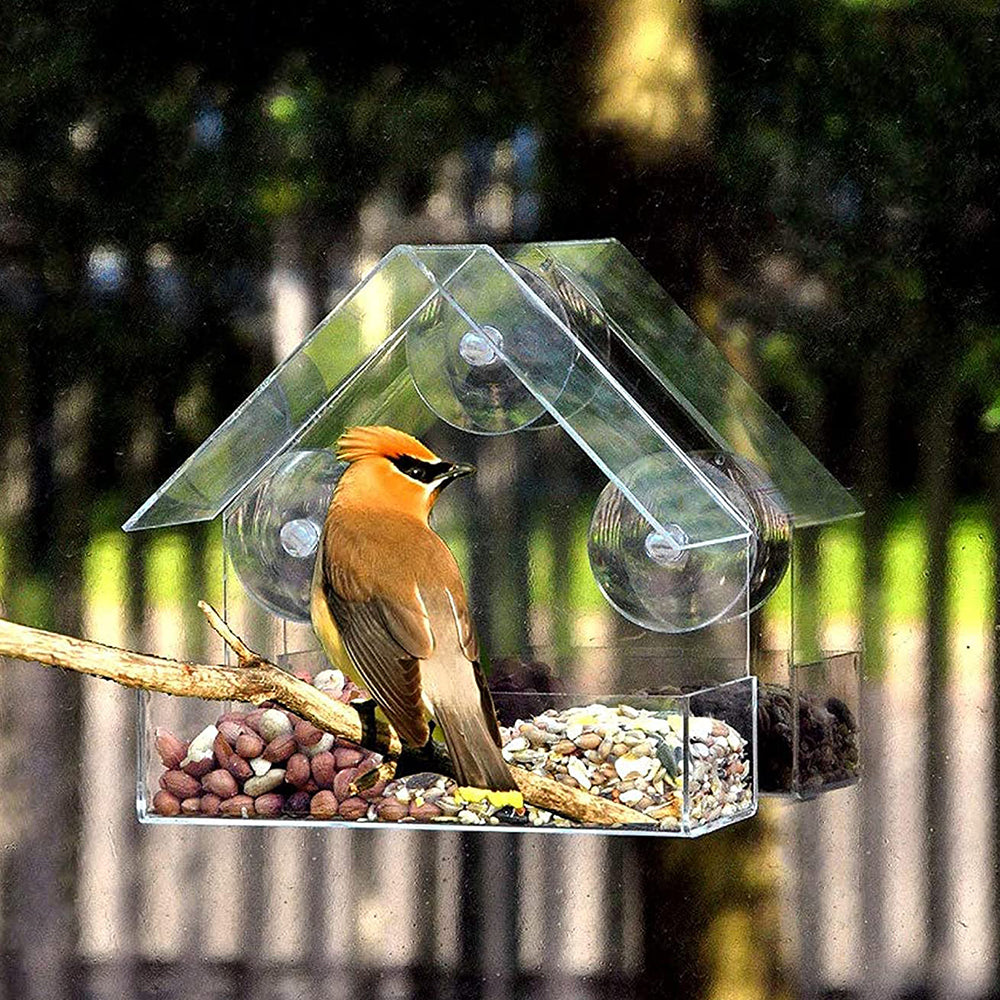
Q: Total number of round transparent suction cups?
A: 3